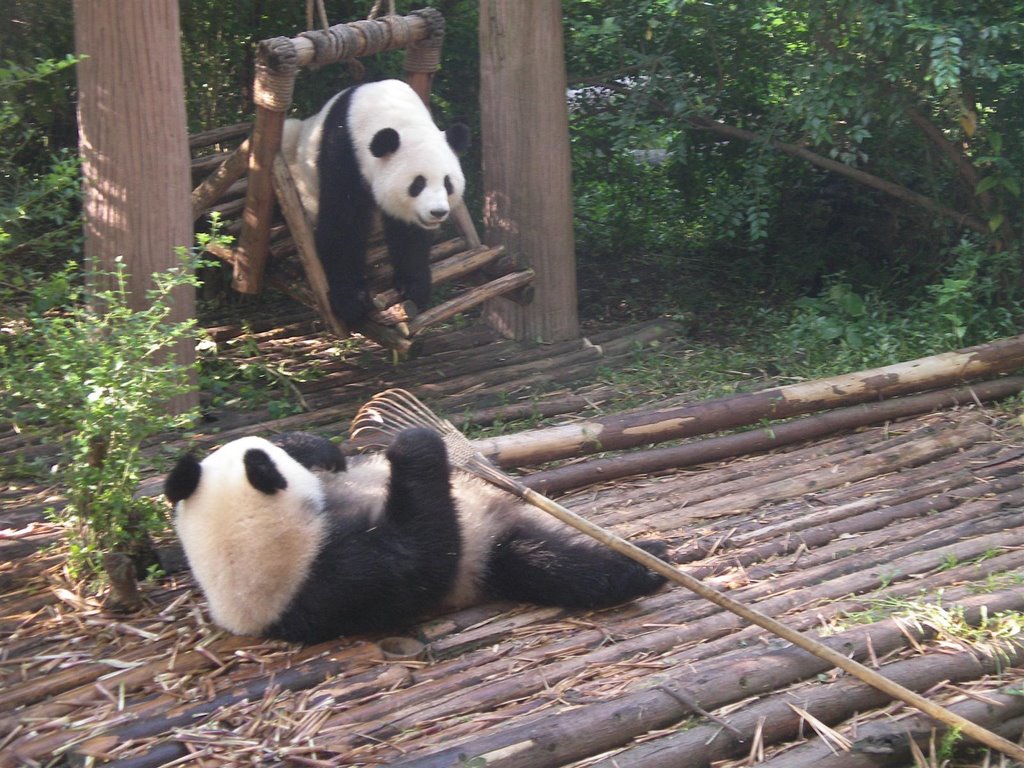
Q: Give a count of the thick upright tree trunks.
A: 2